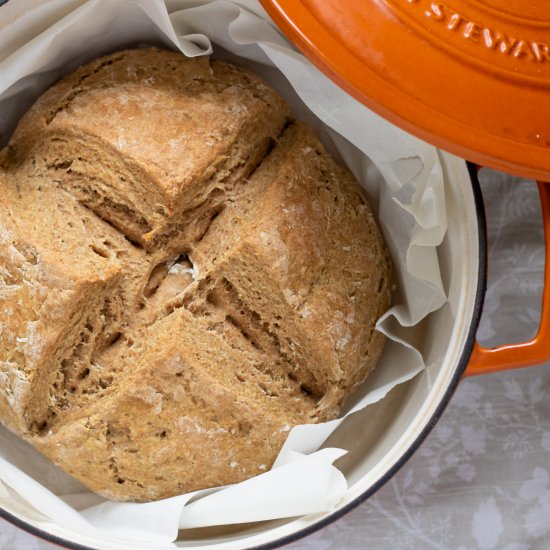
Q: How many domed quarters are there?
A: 4